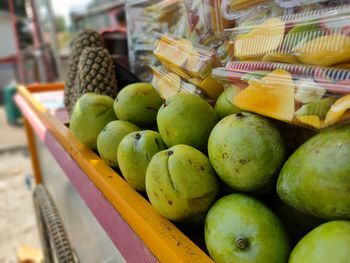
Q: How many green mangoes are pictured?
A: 11